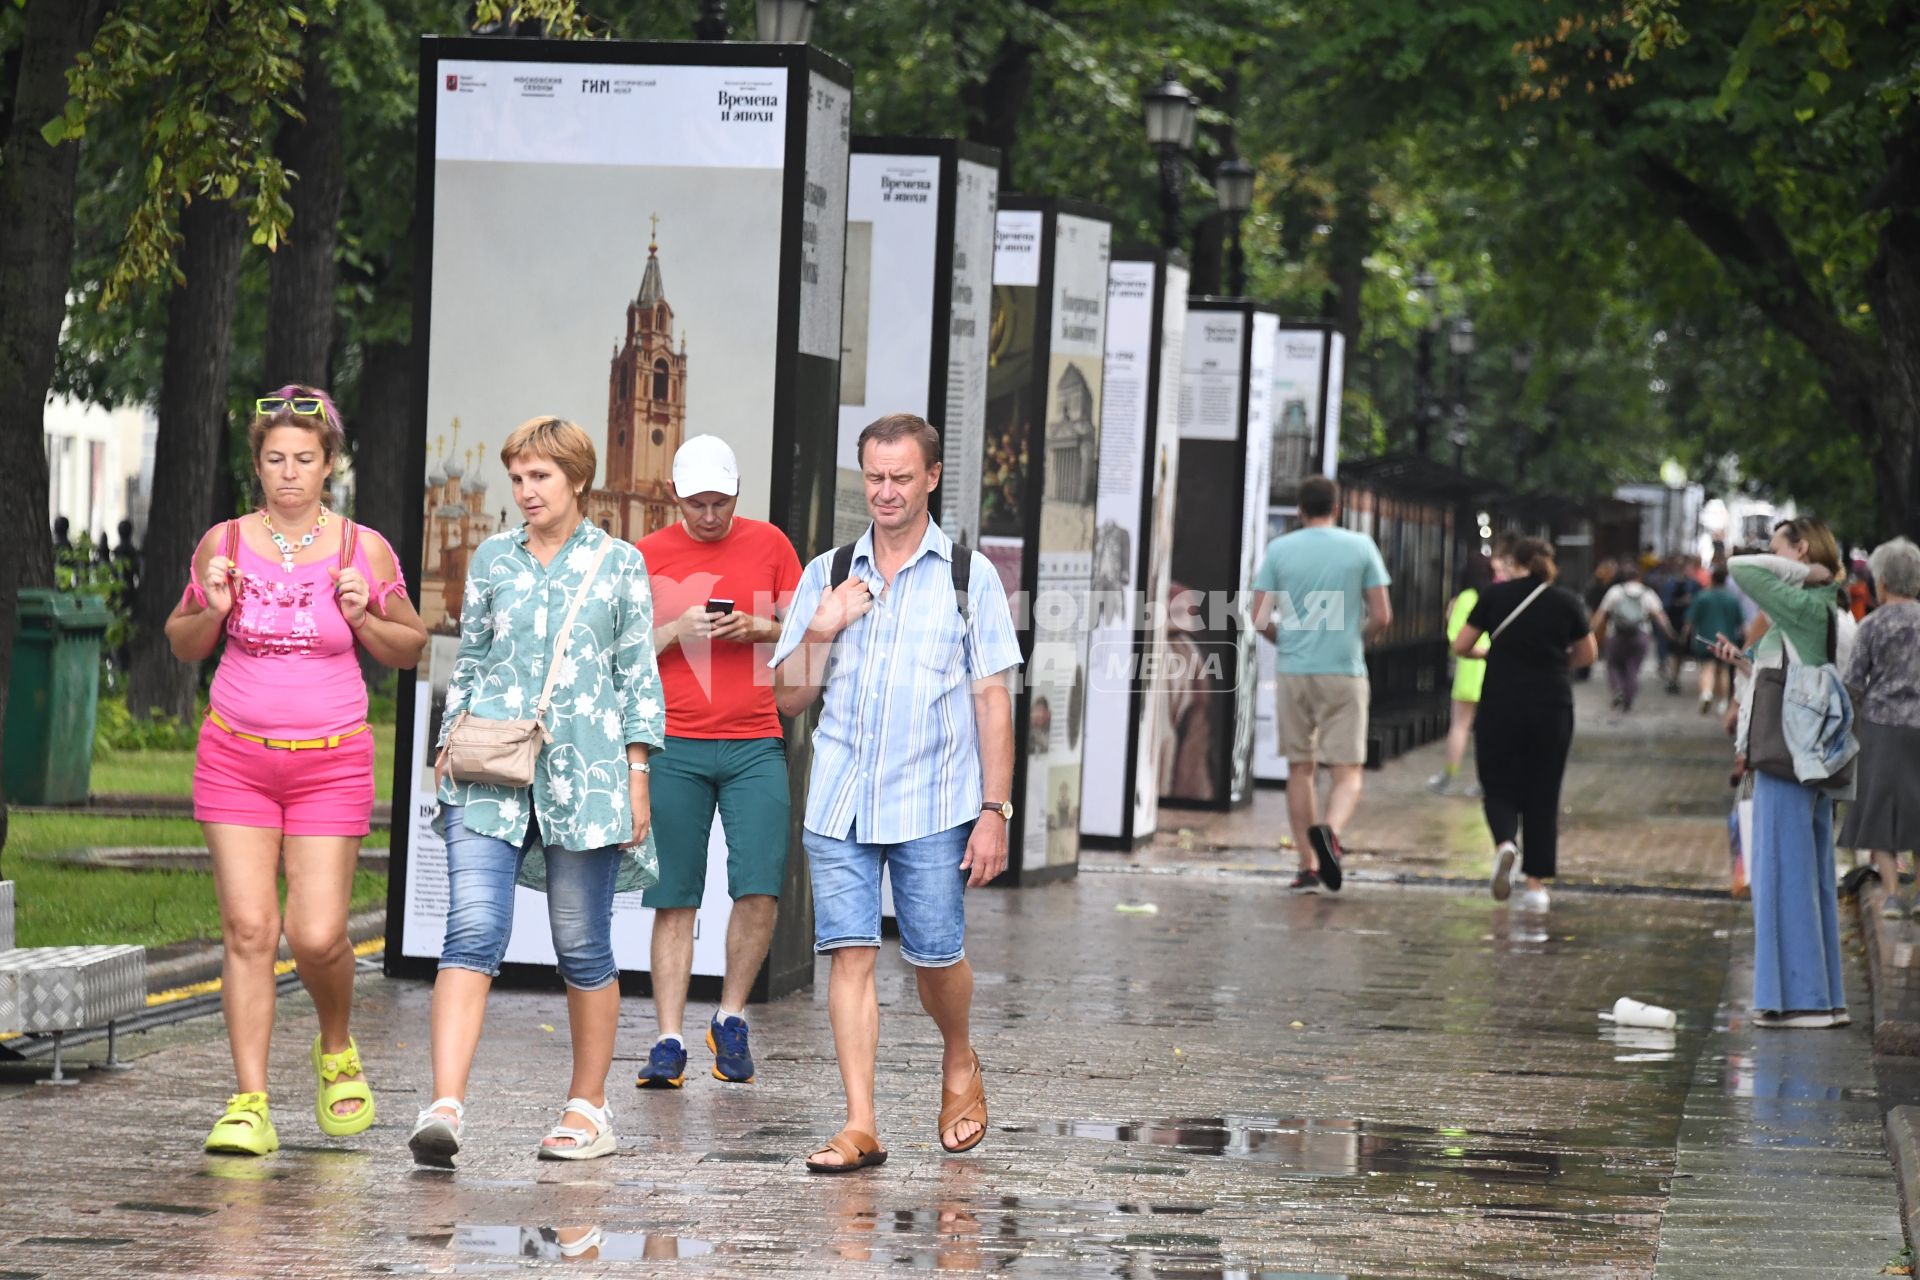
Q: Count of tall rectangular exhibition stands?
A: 6